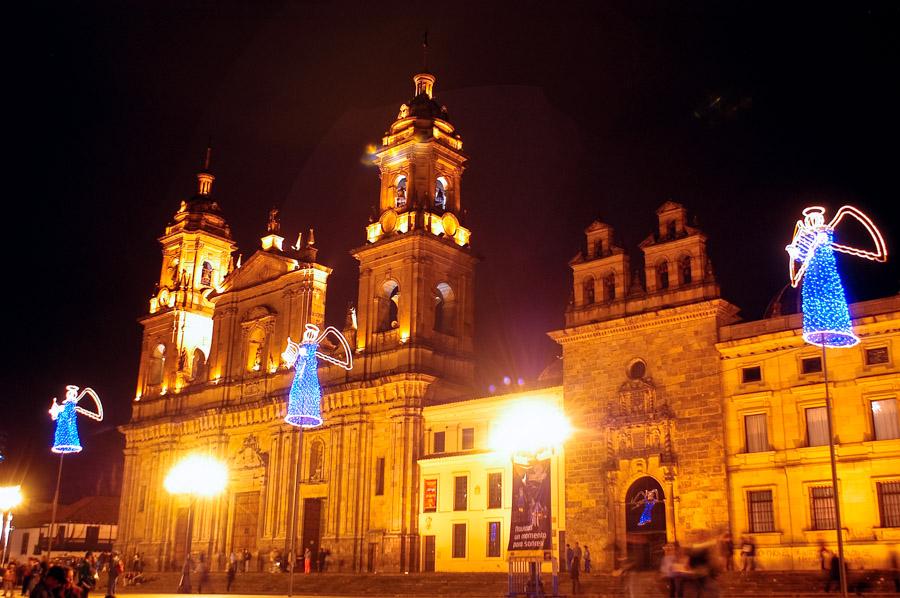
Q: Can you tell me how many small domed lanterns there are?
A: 2